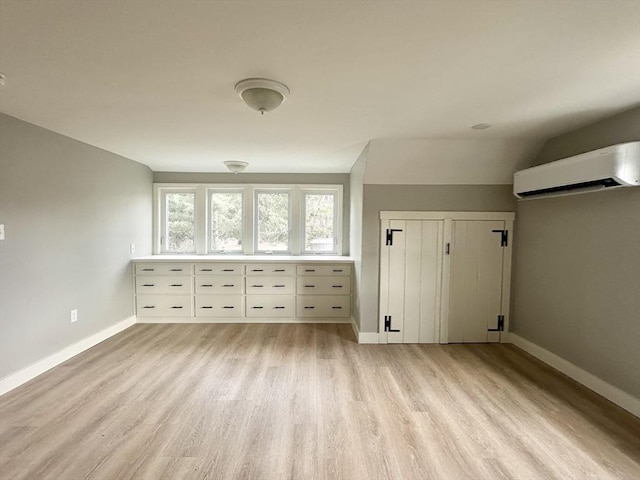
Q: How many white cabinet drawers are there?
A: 12